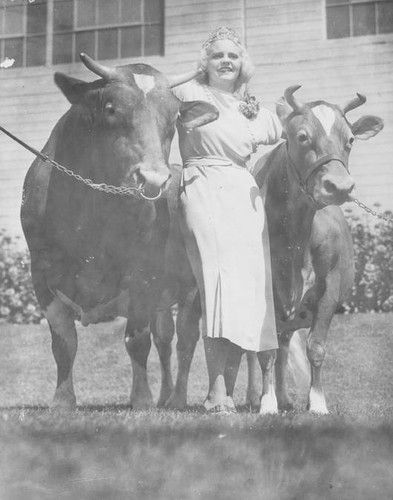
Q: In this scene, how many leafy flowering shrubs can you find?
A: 2